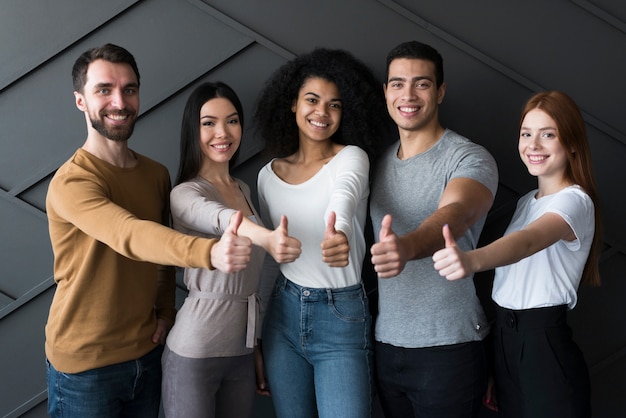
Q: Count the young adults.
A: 5